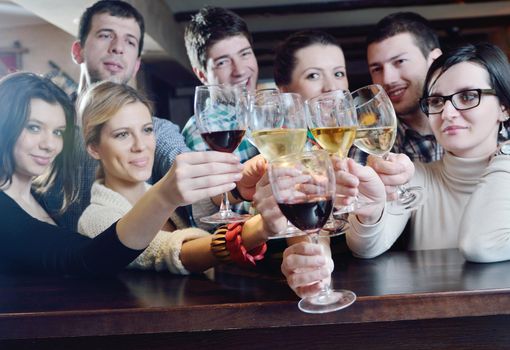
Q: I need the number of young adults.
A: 7